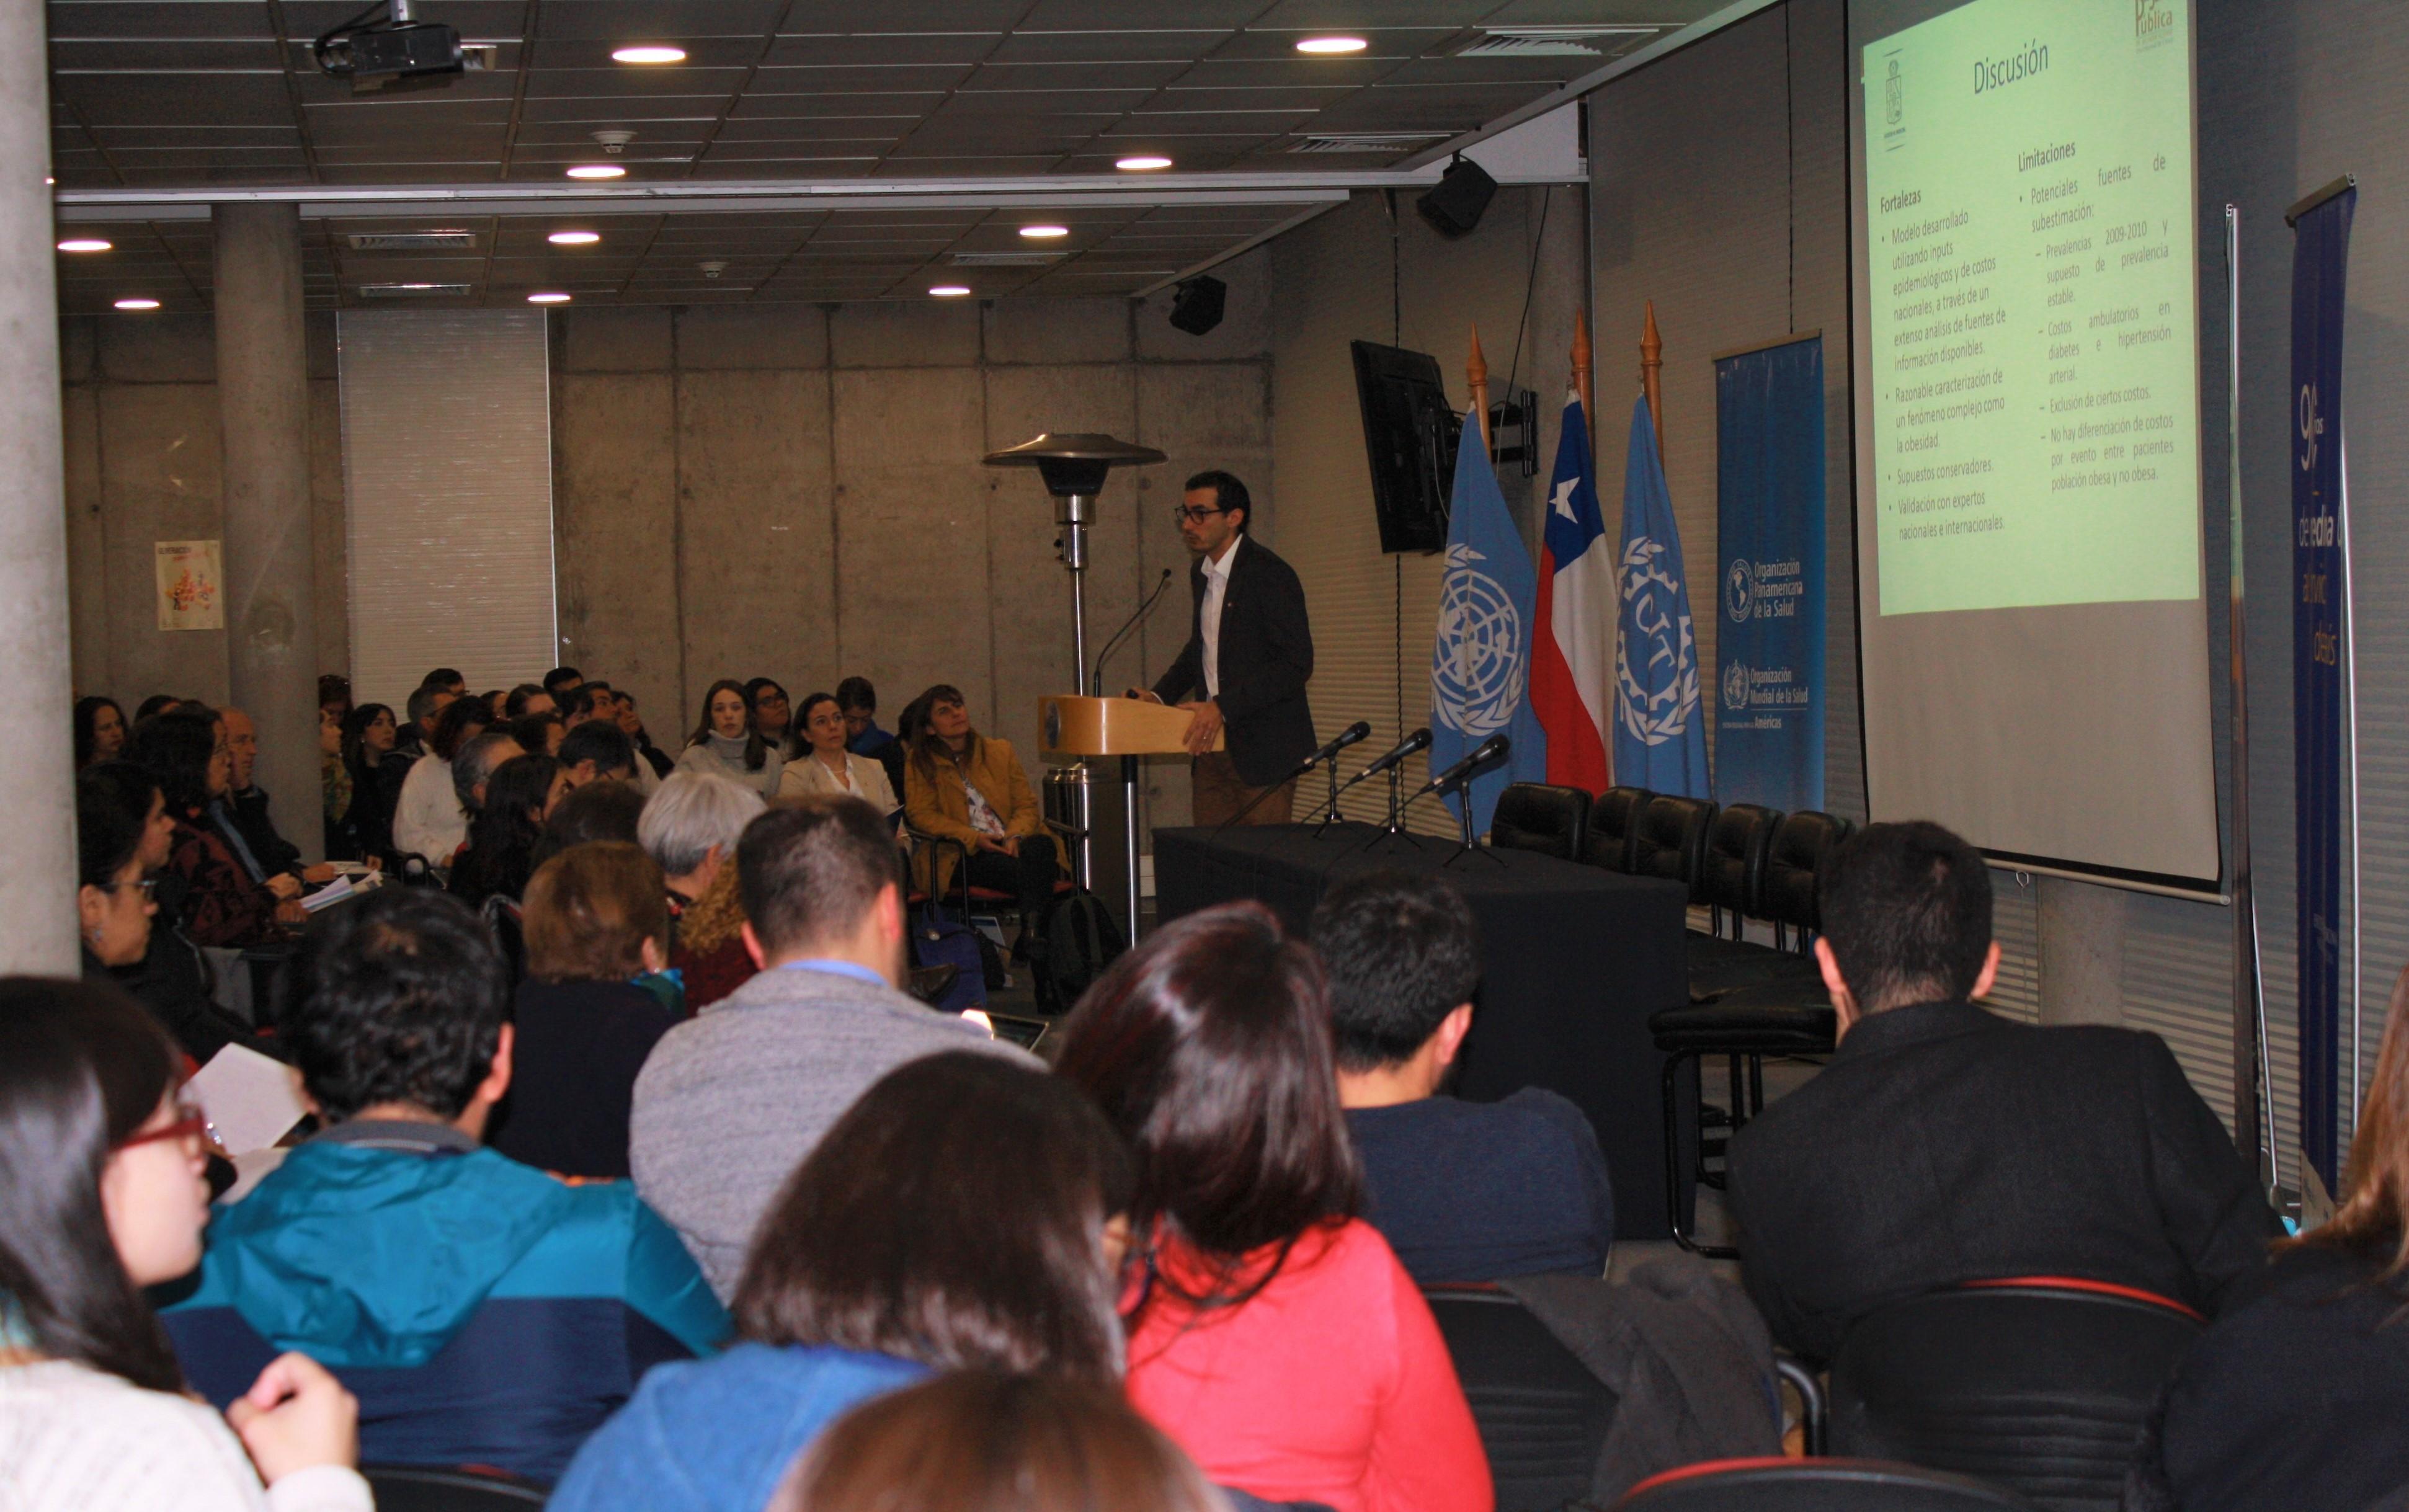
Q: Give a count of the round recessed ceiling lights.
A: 10